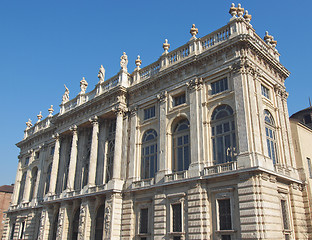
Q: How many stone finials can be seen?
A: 11